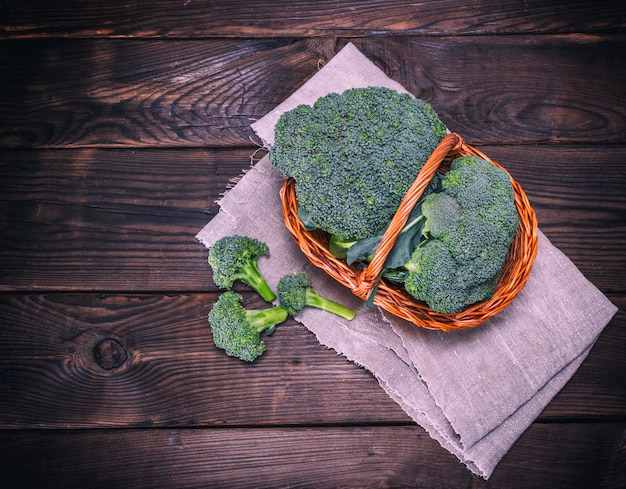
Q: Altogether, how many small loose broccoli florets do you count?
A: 3